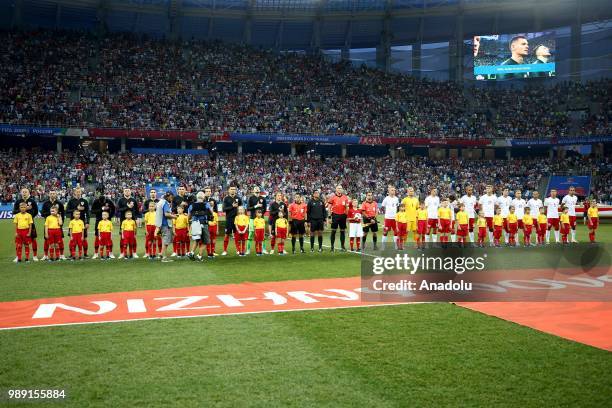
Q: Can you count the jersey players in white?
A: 10